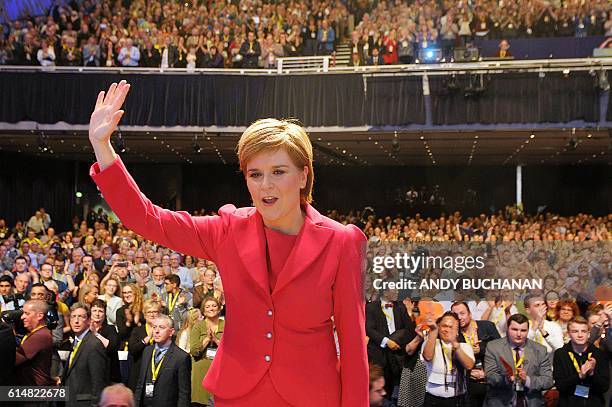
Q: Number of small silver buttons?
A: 3